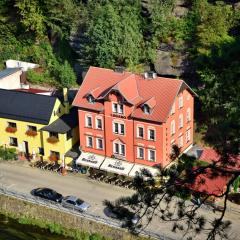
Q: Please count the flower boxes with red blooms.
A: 4